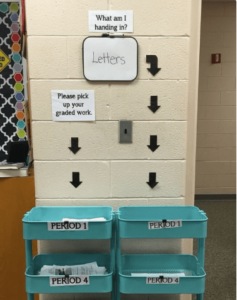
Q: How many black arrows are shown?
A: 6